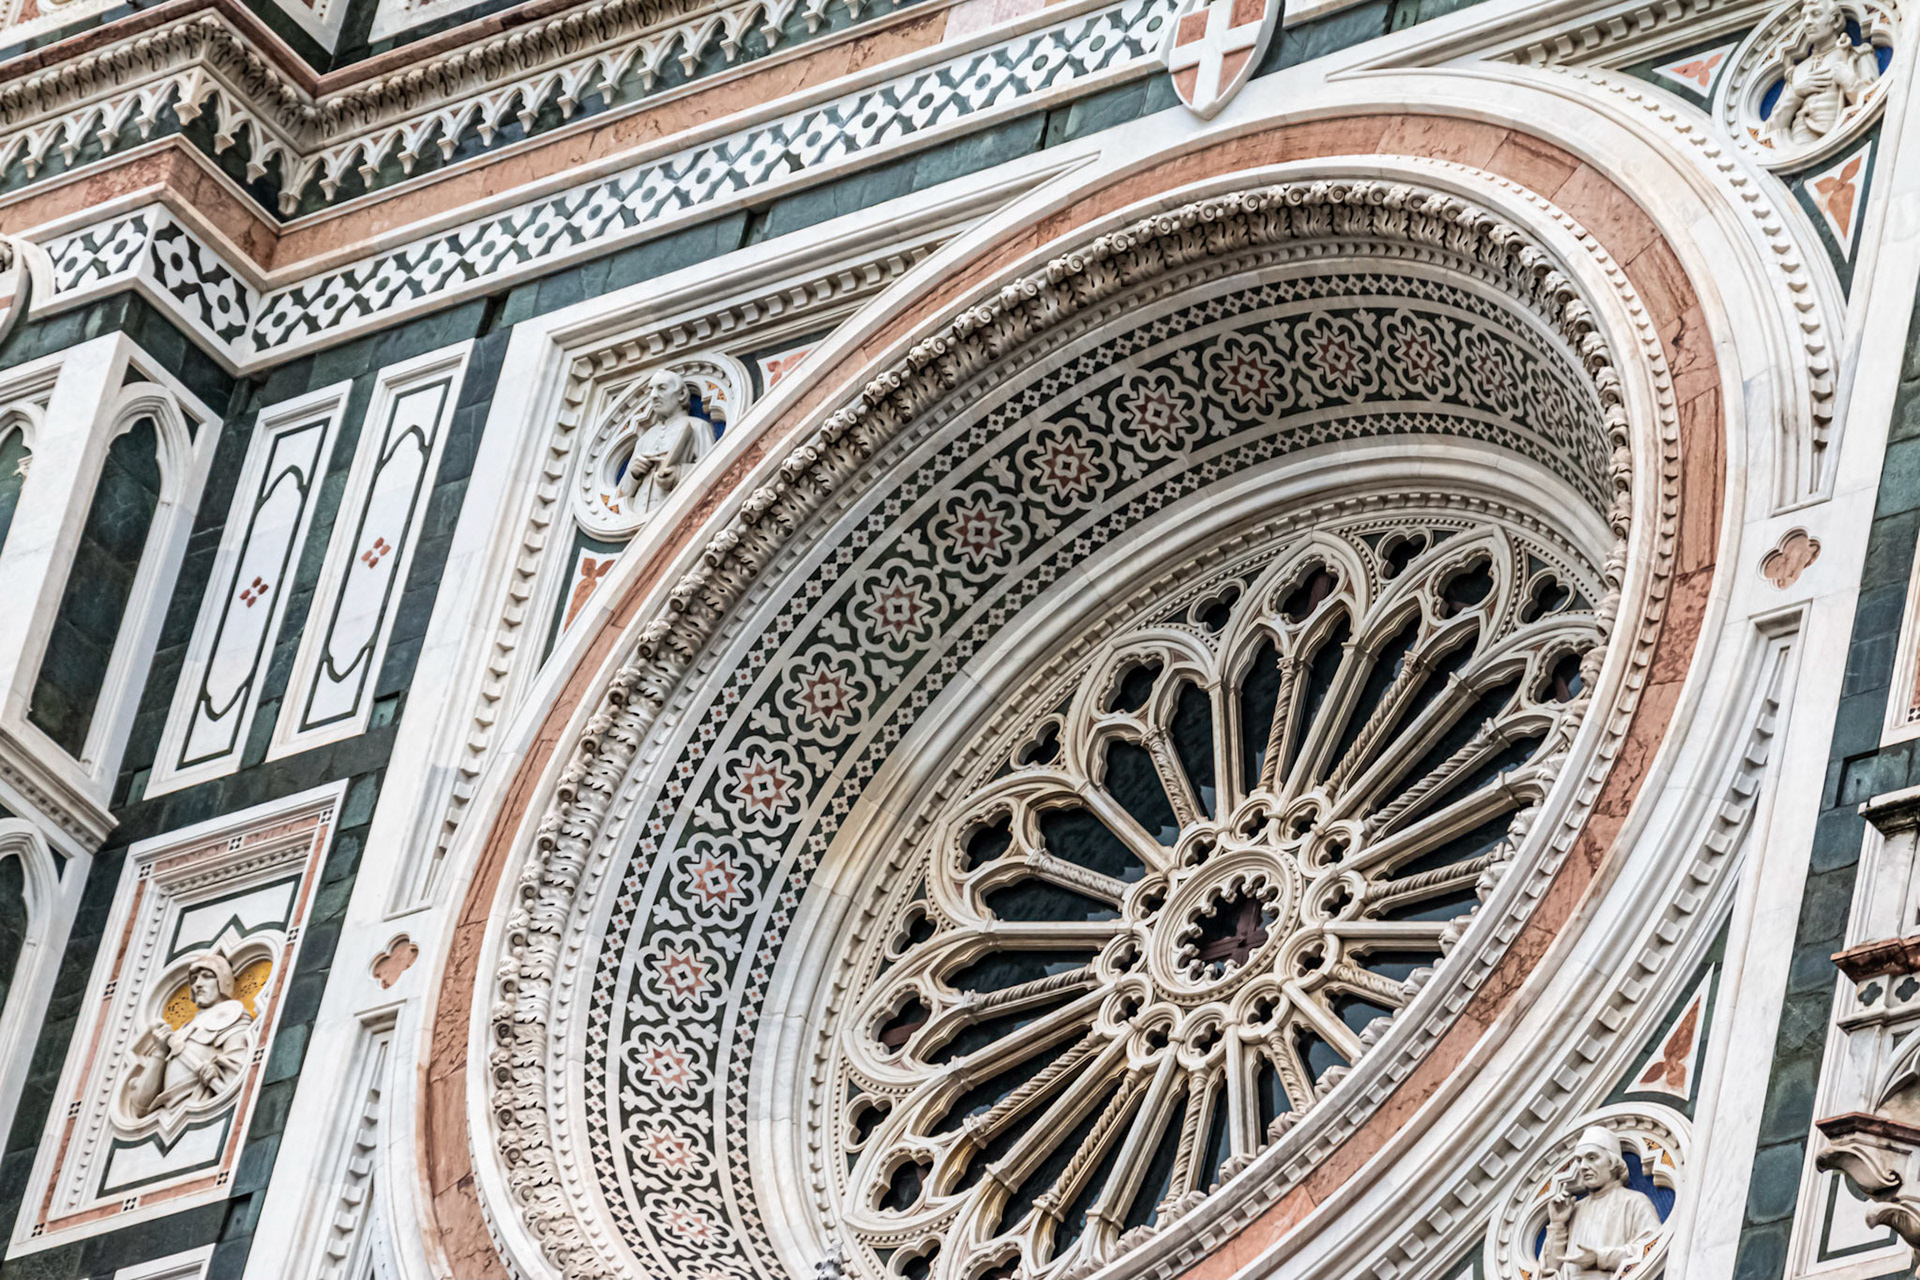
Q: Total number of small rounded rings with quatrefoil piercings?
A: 12